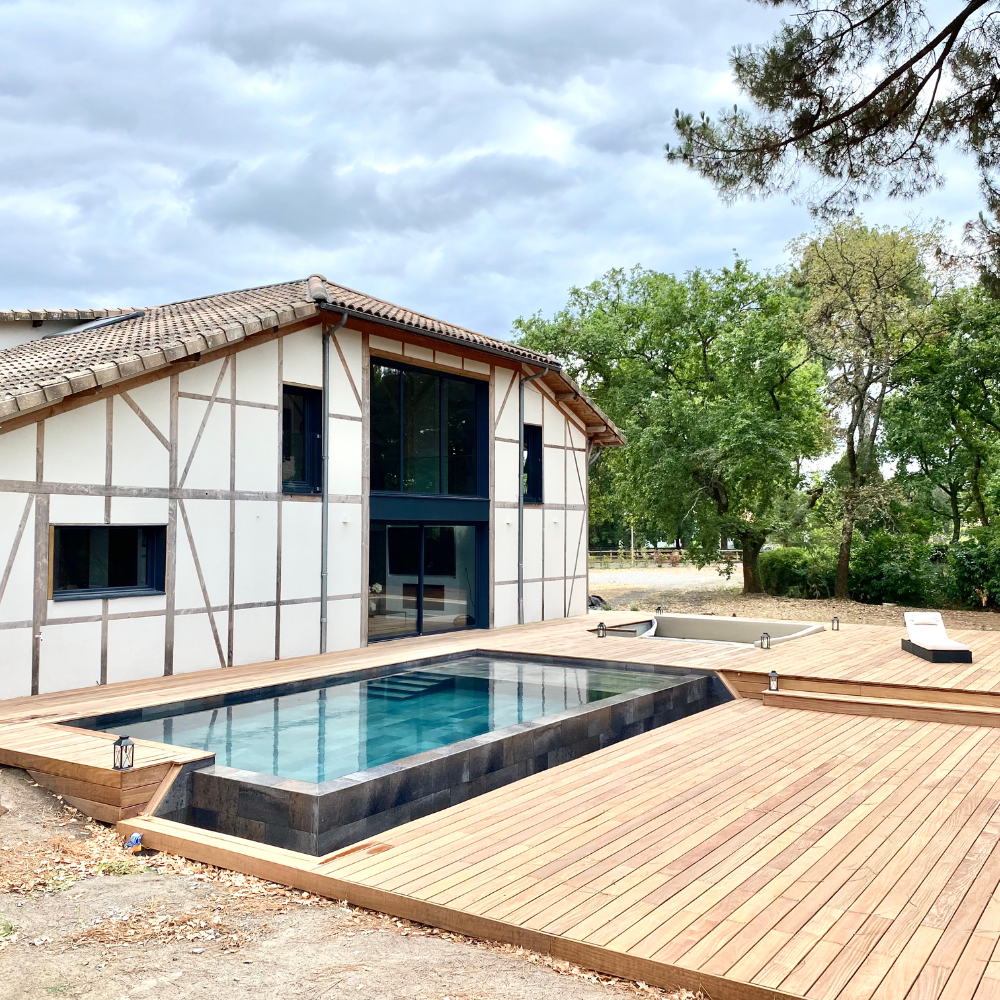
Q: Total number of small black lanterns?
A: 6